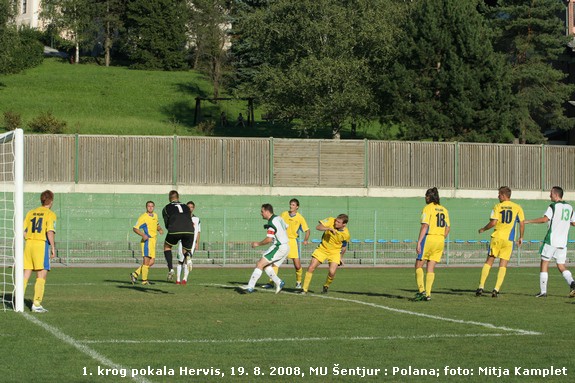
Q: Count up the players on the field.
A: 10